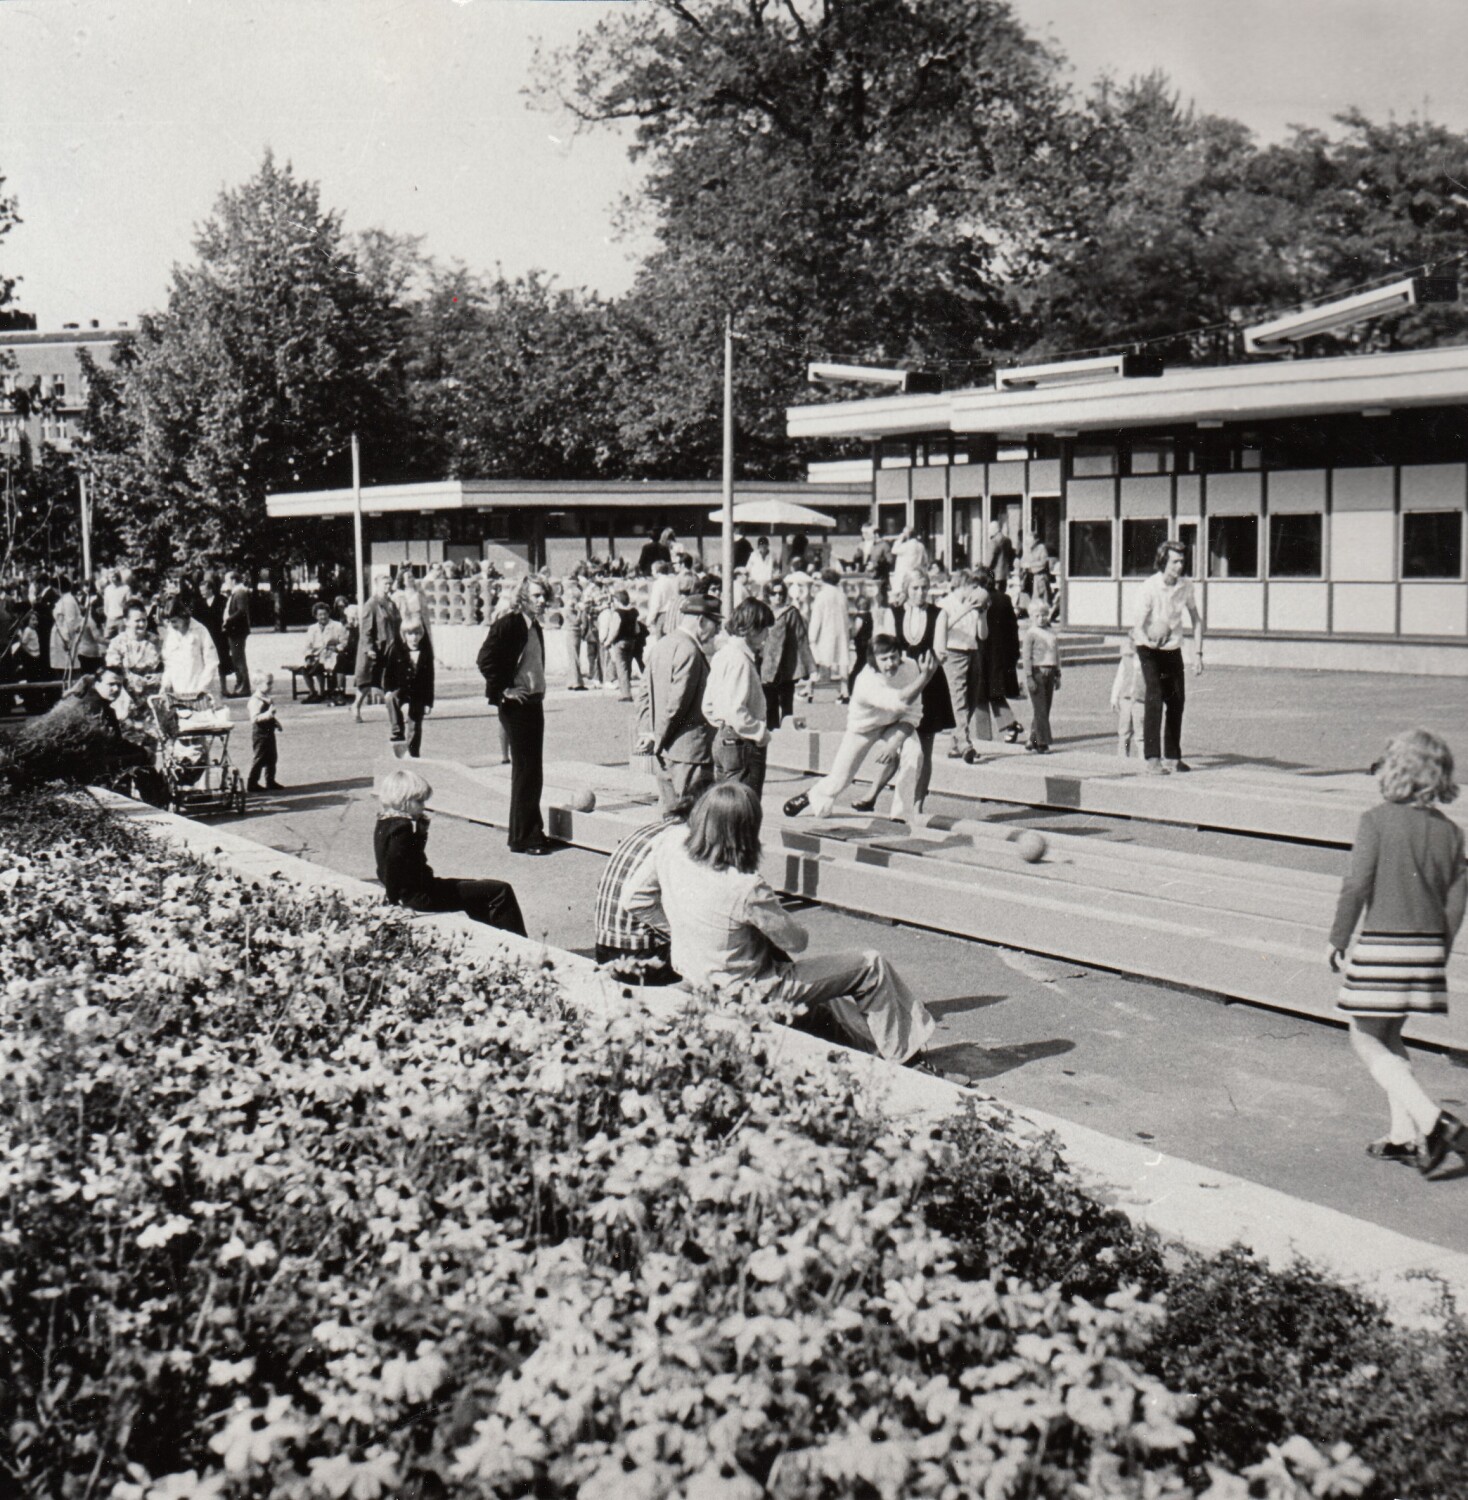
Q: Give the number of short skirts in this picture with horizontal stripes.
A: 1